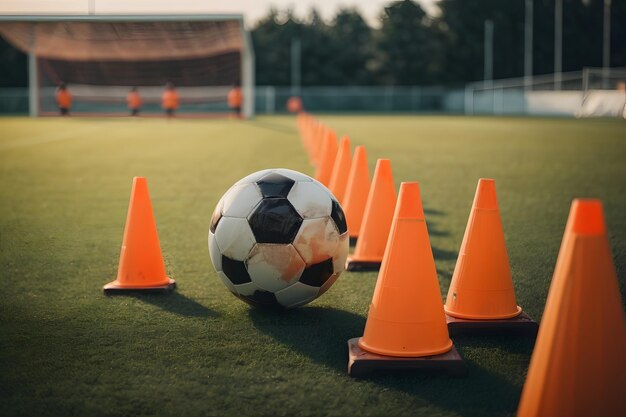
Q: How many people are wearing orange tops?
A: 4